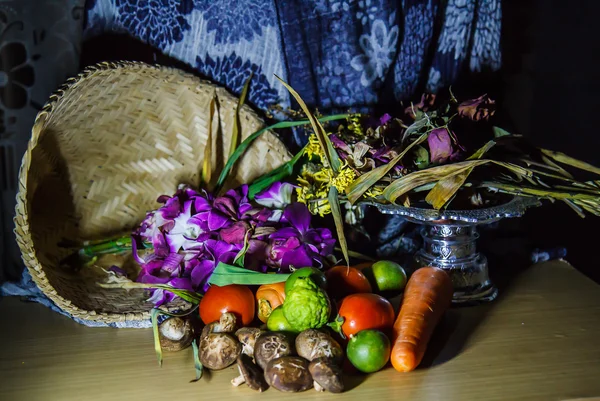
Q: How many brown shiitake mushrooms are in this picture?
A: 9